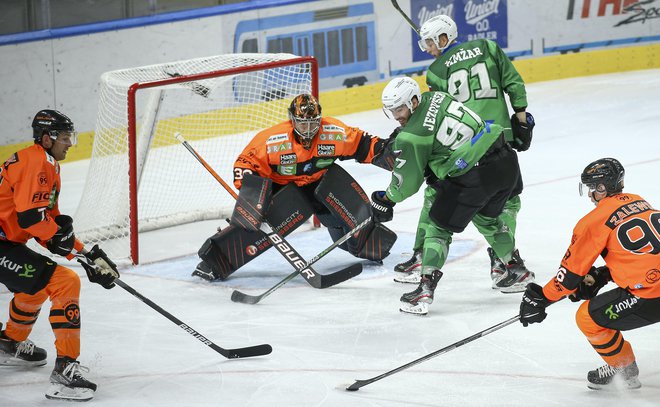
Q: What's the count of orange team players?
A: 3